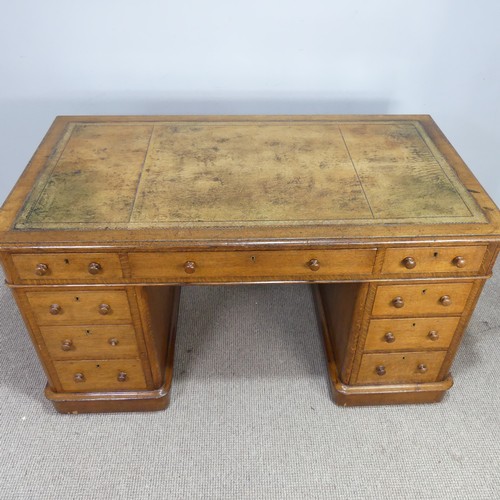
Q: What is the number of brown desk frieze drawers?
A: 3